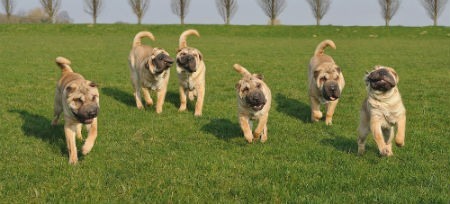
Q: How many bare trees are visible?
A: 10